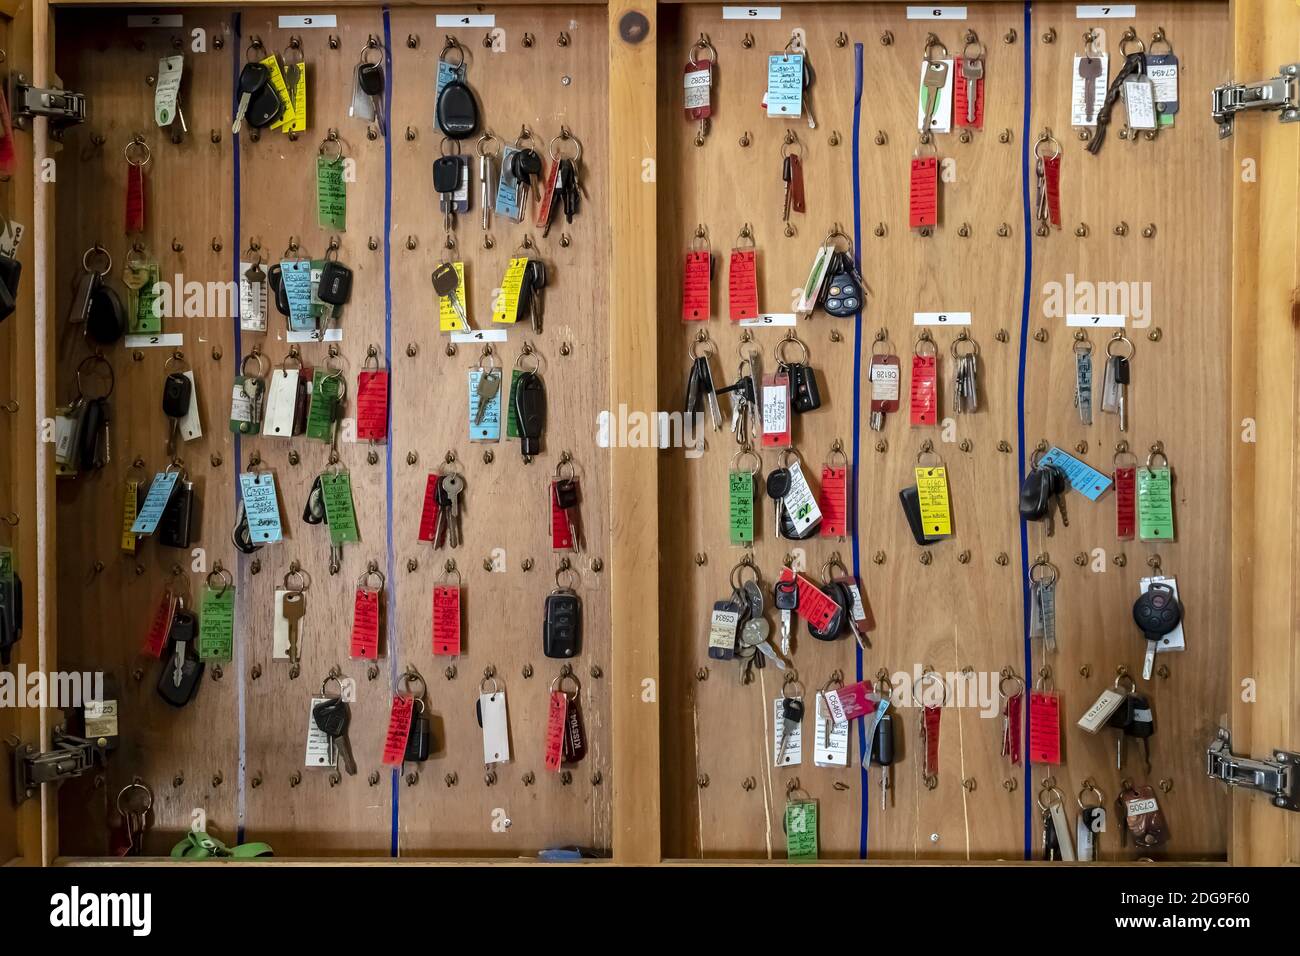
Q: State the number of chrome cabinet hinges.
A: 4